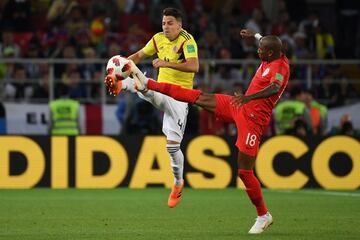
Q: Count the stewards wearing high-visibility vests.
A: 3